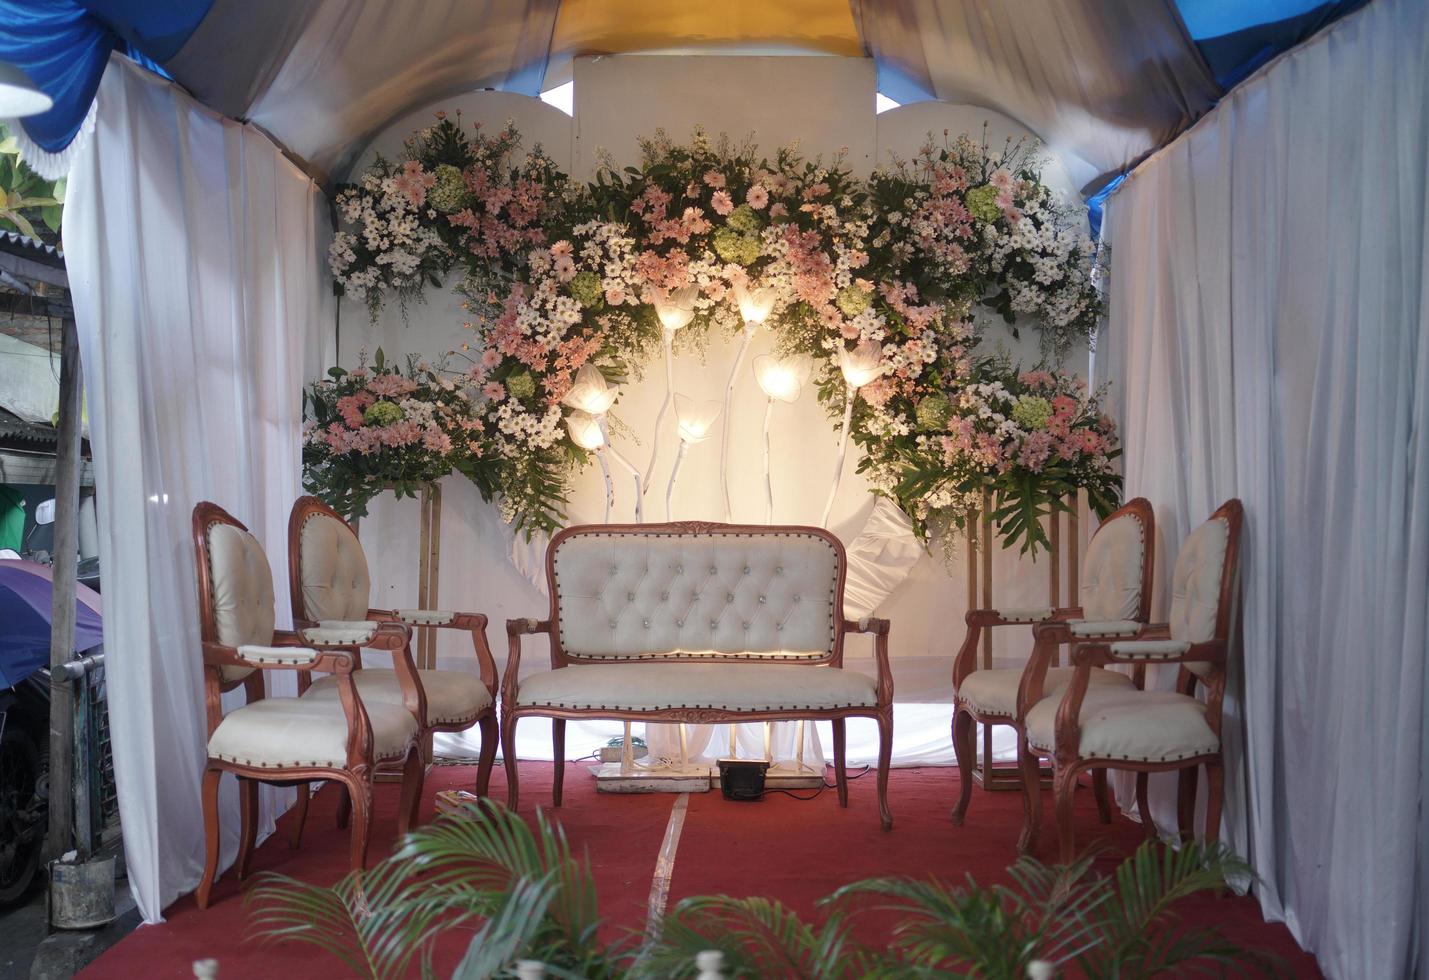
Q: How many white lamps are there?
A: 7